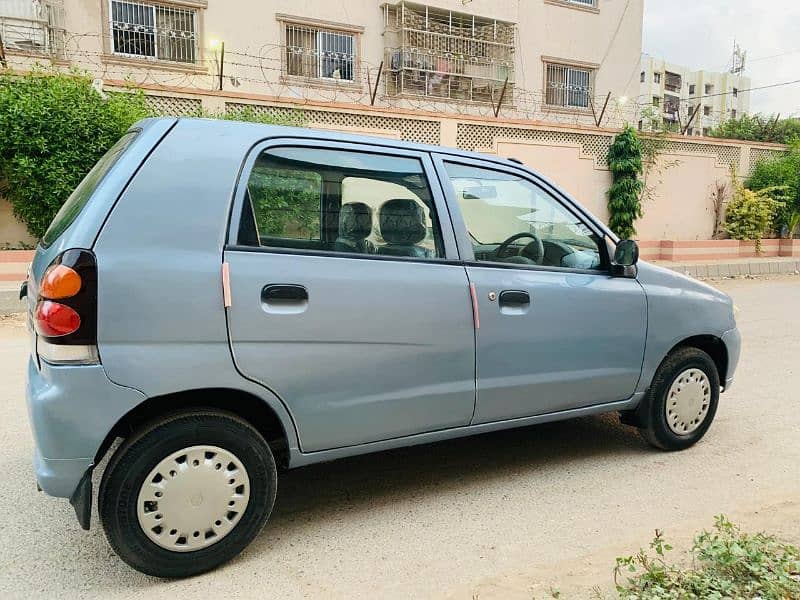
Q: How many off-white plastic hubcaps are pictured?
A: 2